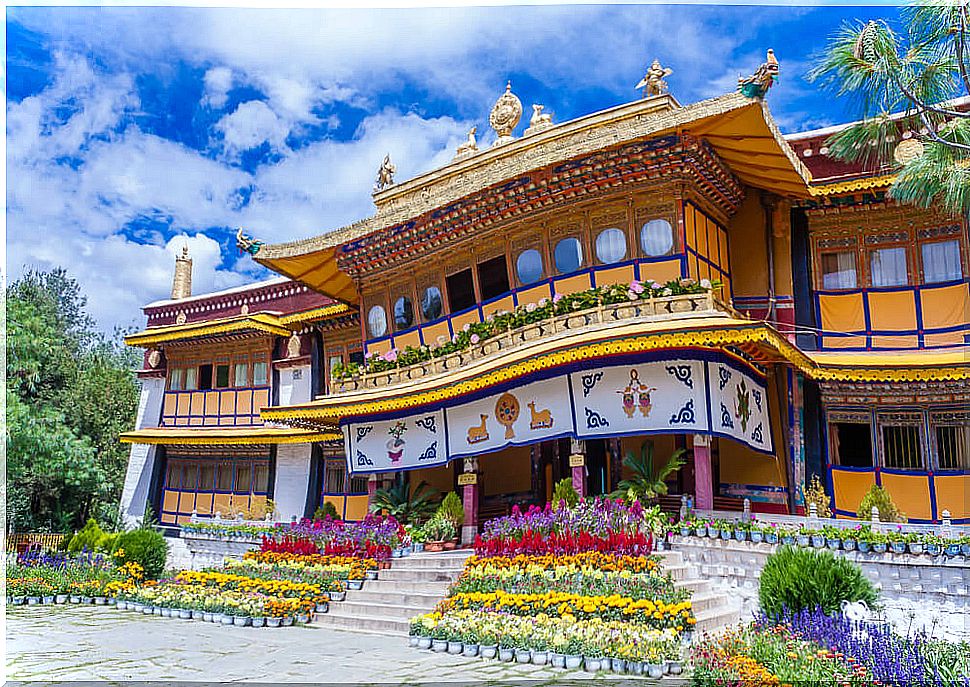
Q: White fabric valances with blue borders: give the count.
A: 4